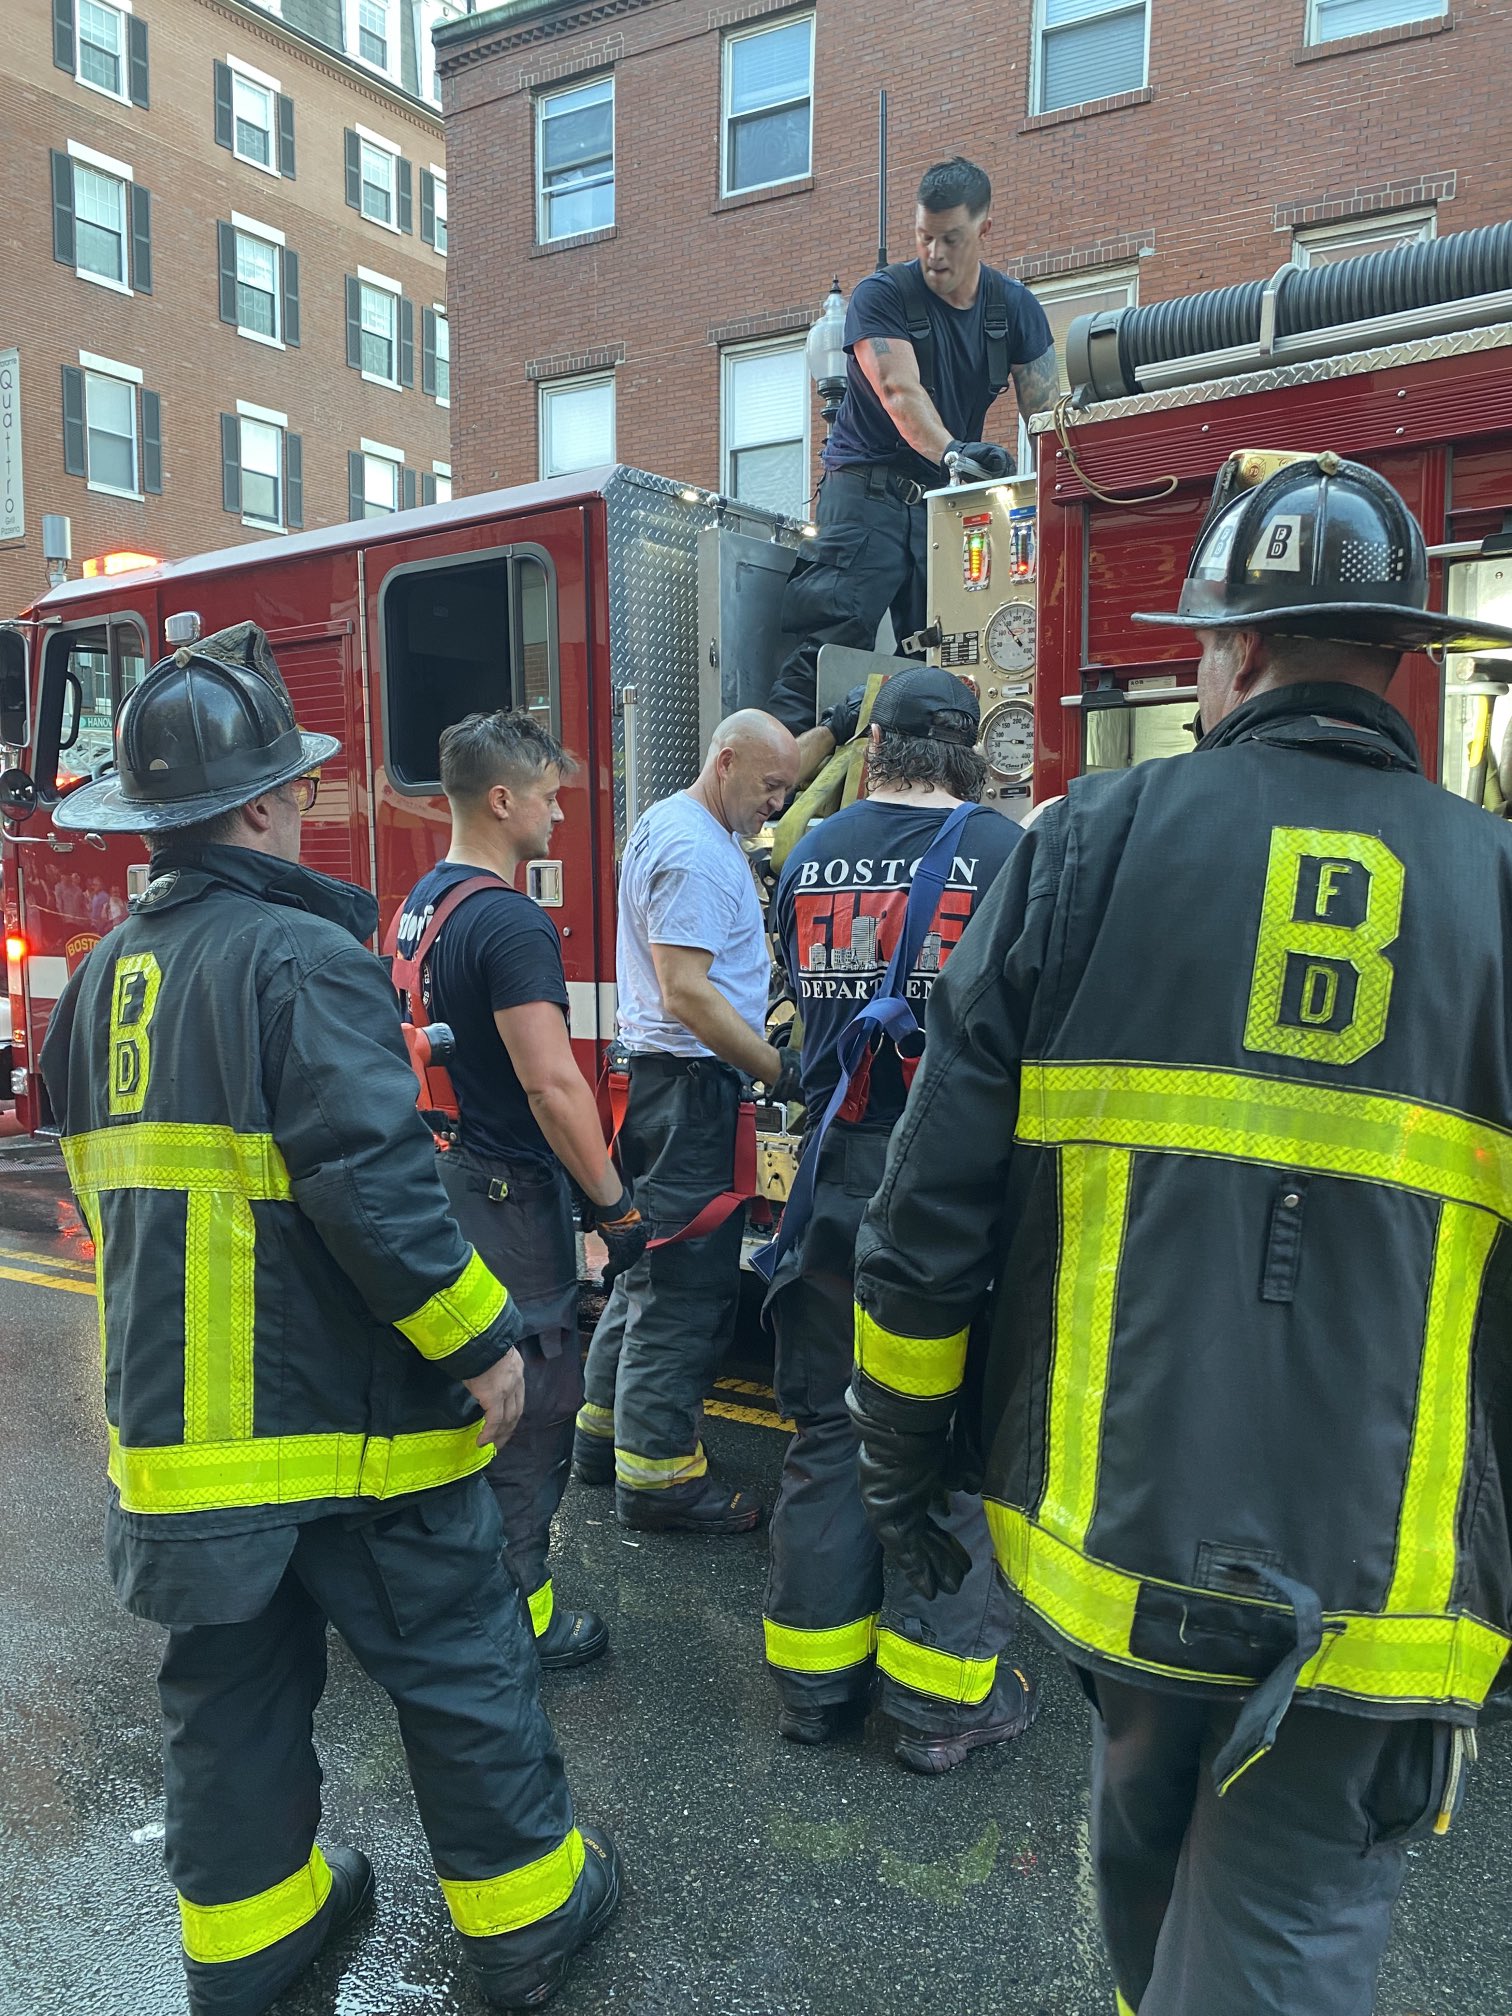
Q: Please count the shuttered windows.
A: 12